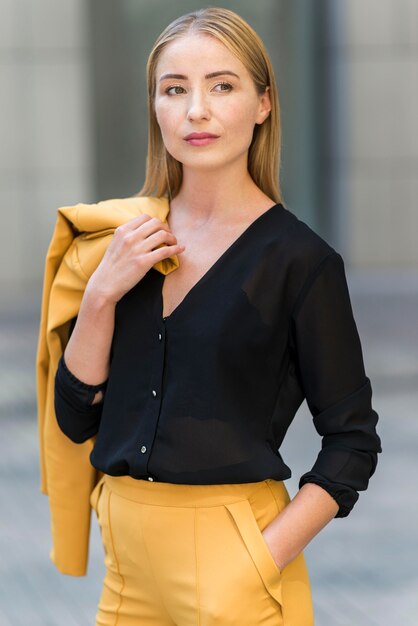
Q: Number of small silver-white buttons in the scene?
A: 4